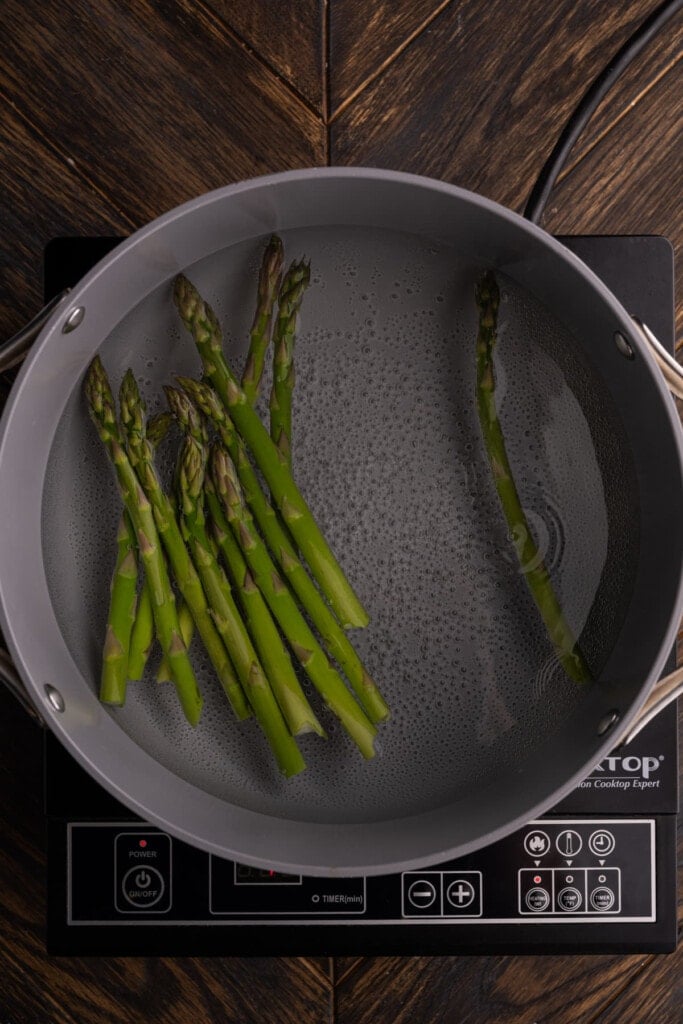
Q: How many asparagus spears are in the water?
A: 11